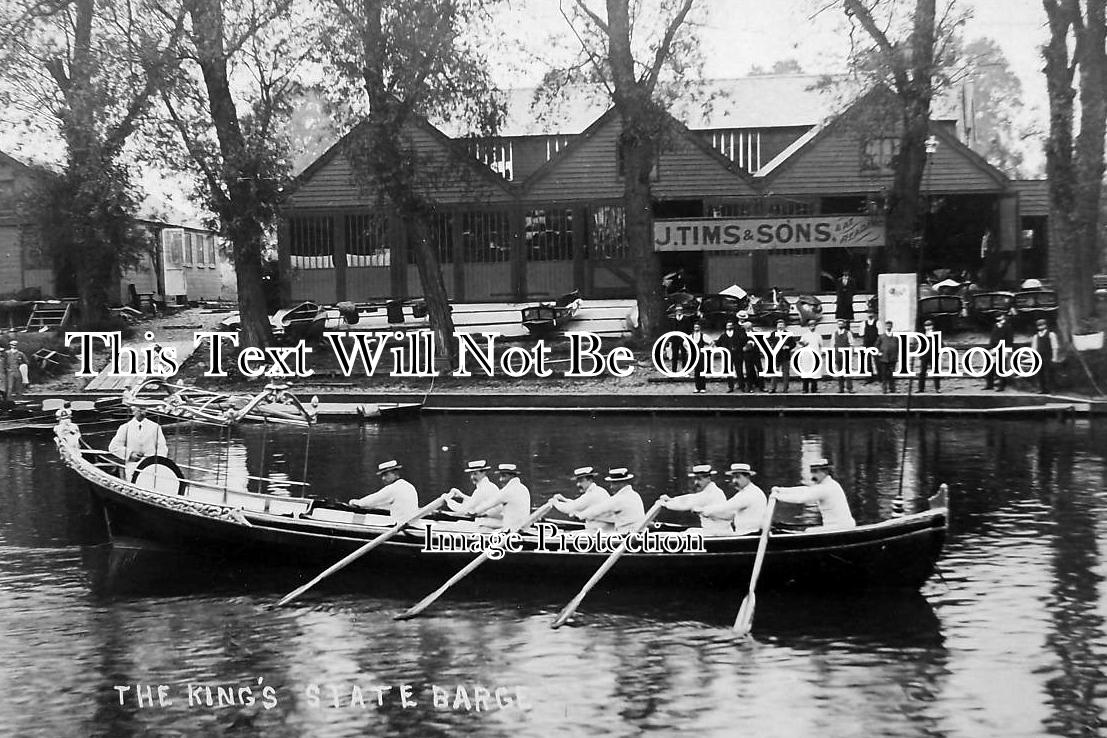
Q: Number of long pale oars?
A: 4